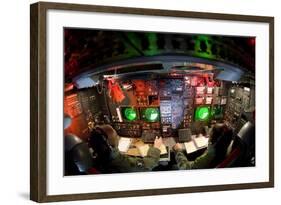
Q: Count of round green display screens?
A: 3